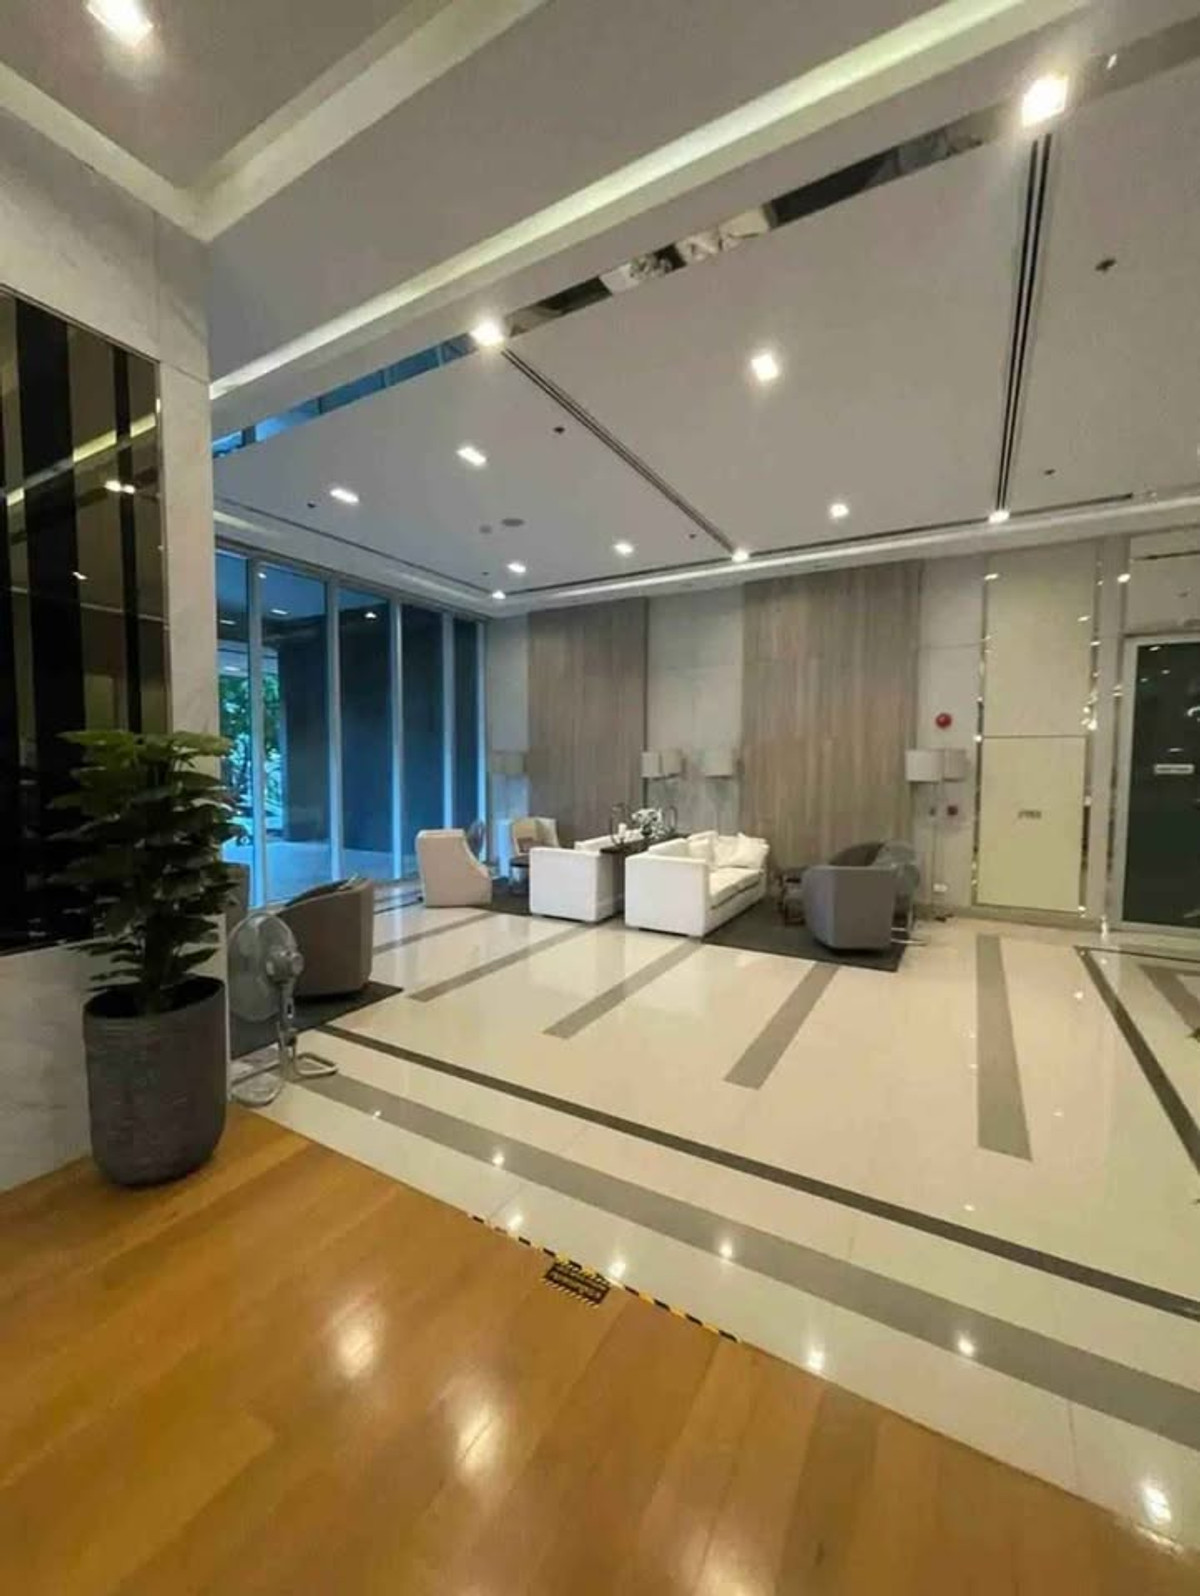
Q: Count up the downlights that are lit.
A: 12